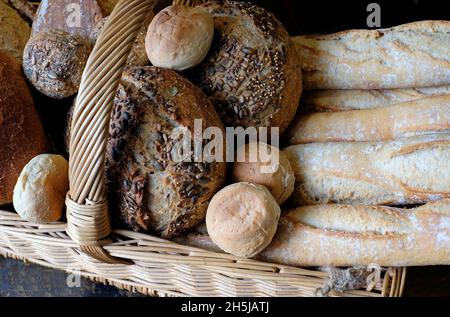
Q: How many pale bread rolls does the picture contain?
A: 4